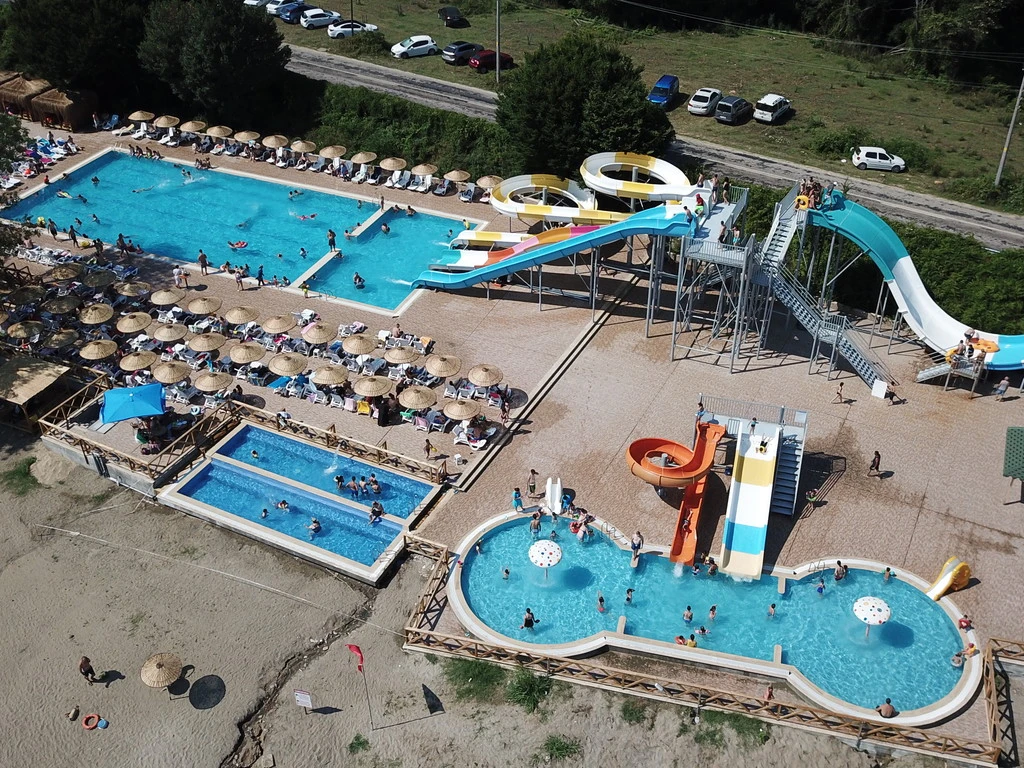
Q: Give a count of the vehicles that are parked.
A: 14